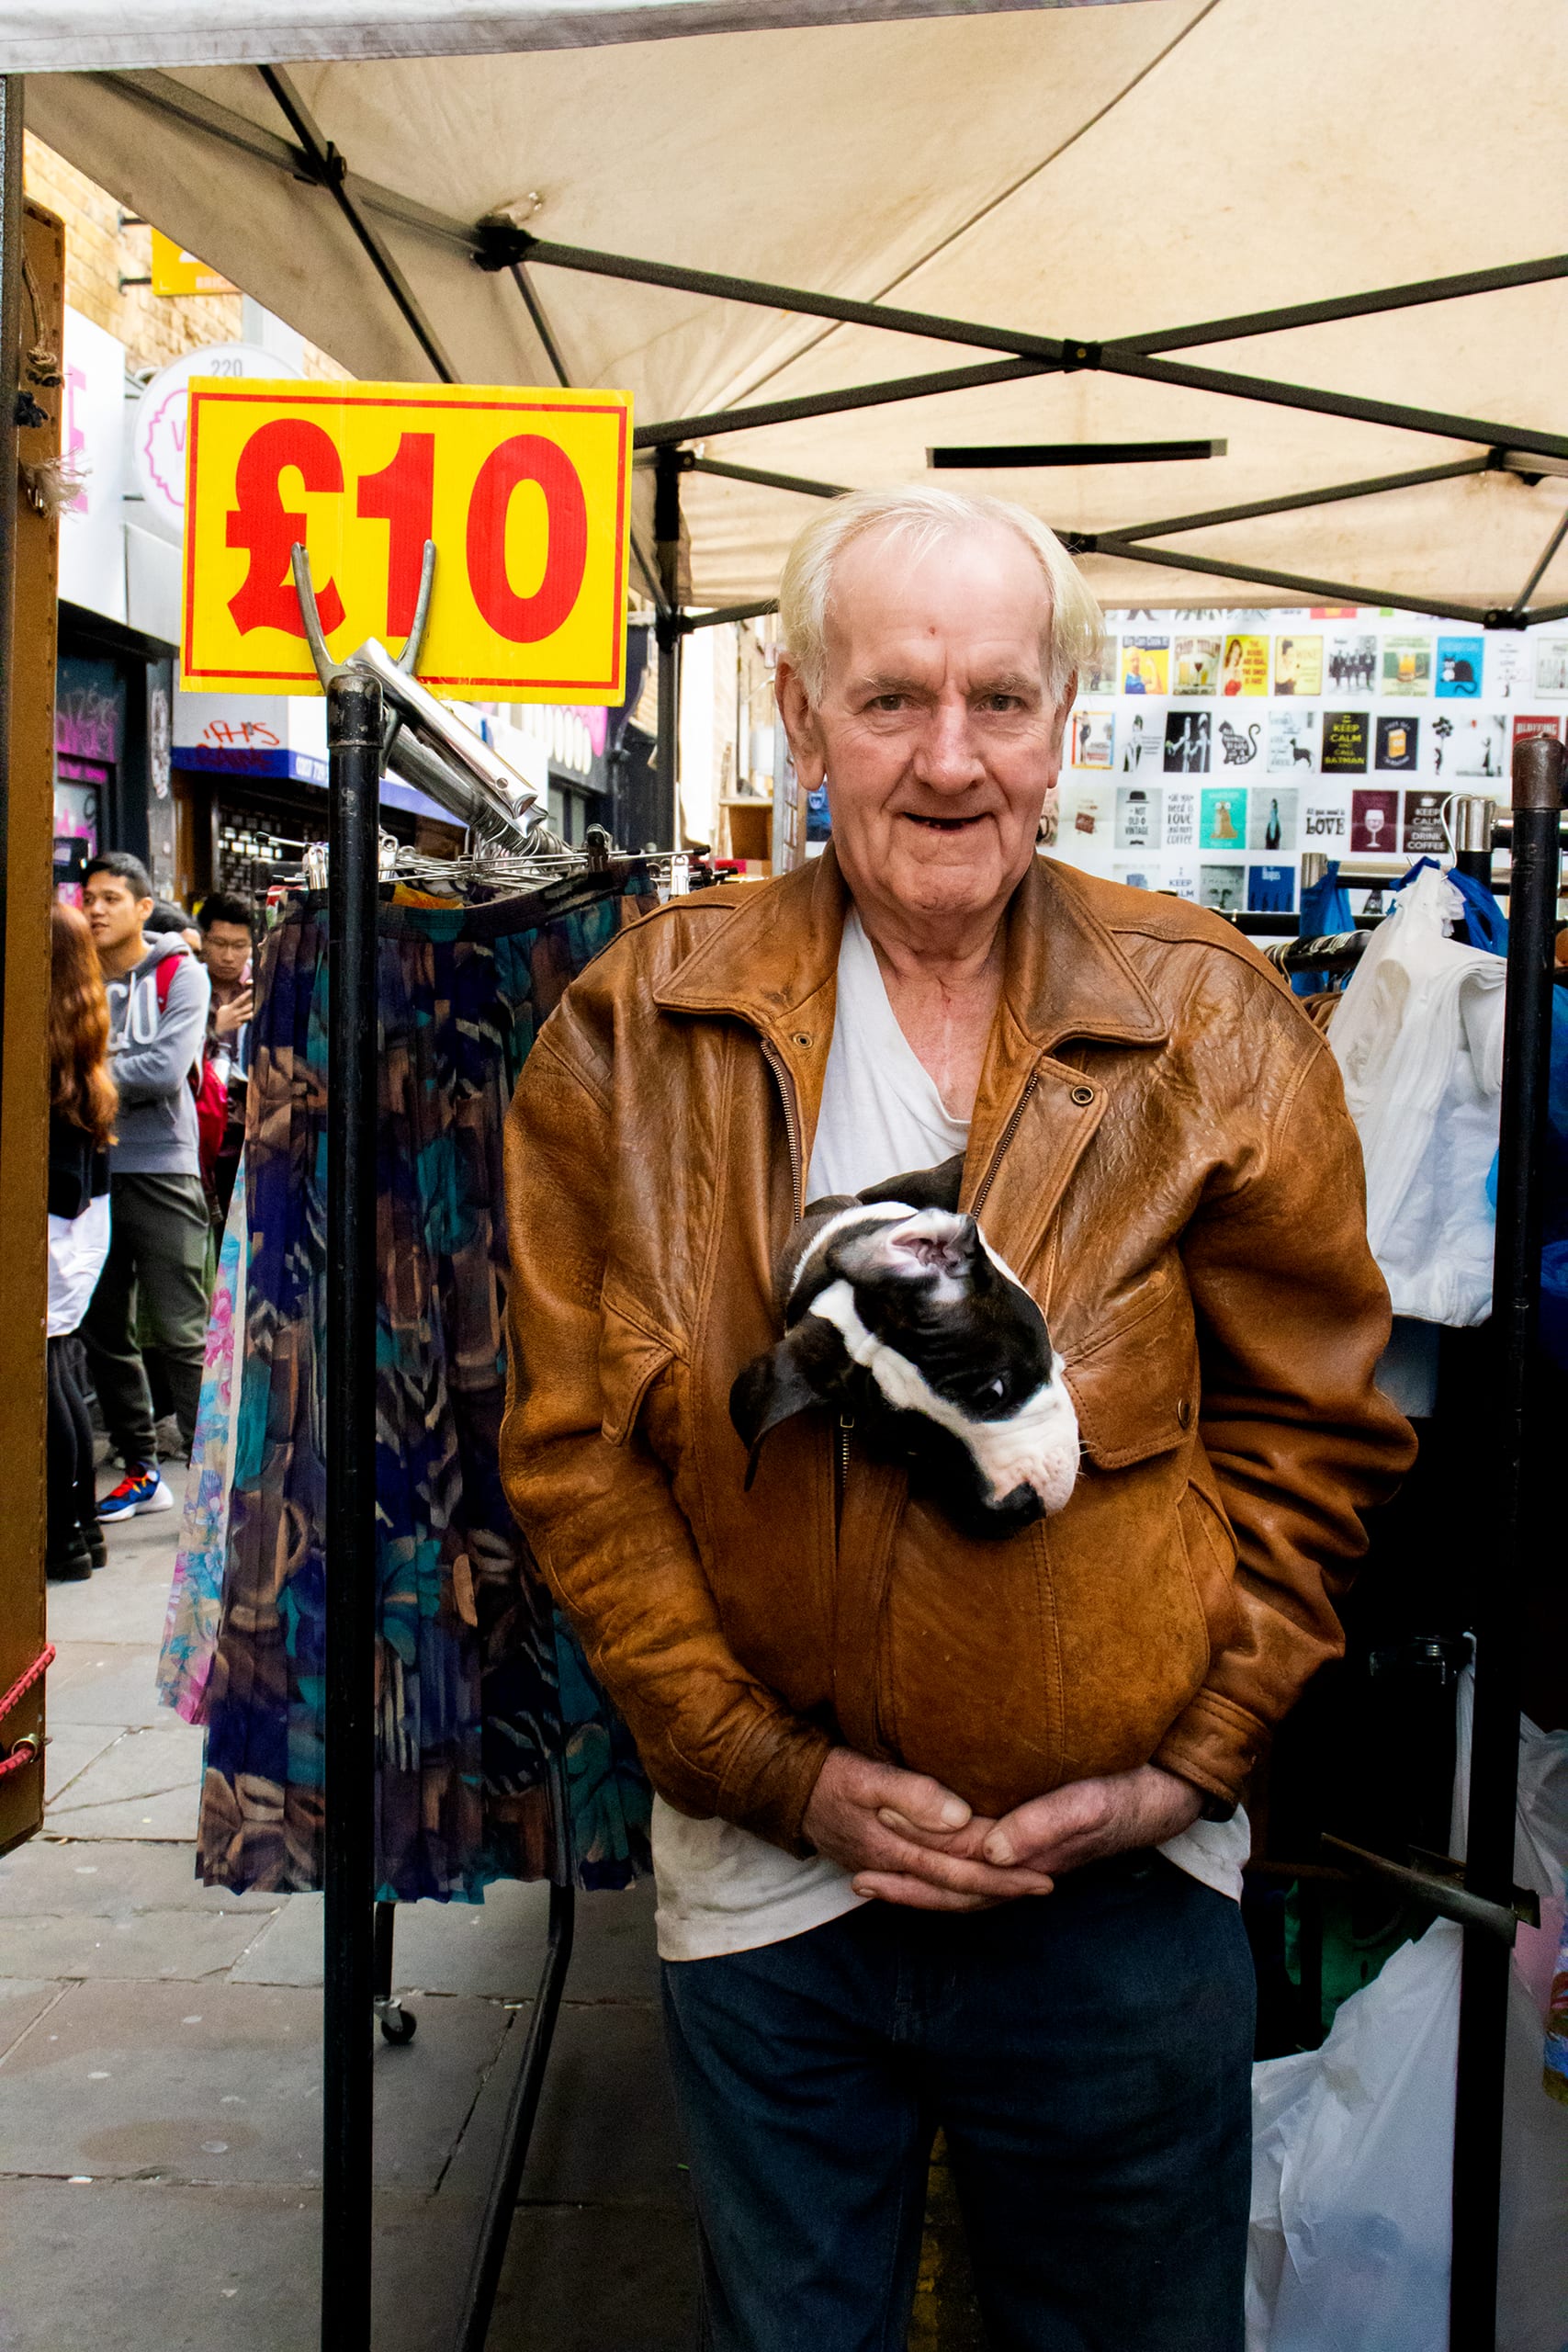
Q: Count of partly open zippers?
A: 1